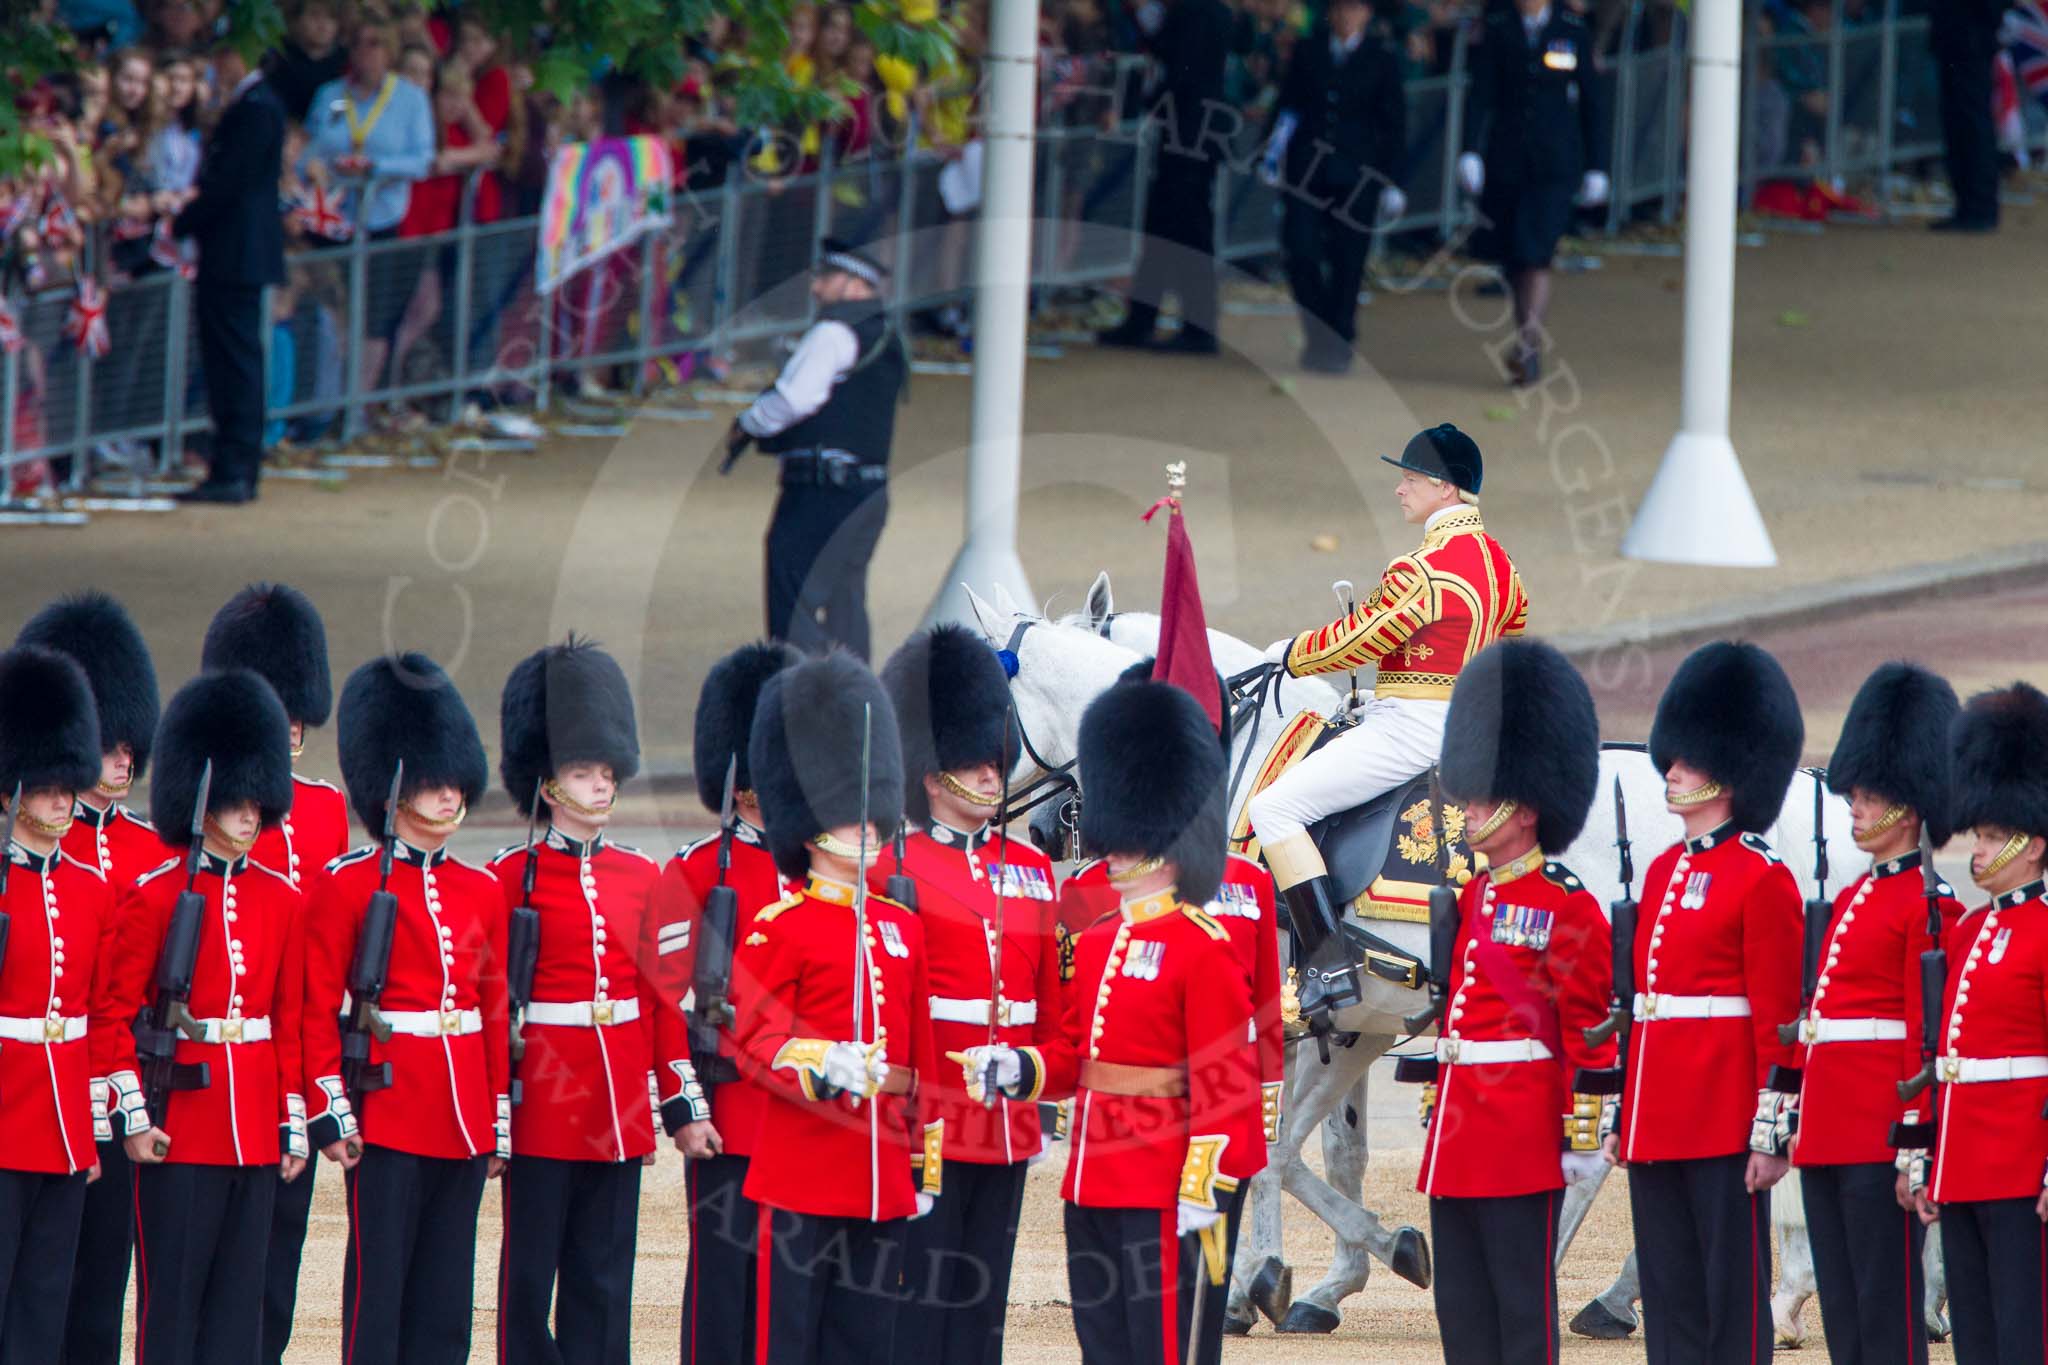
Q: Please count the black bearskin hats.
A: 15